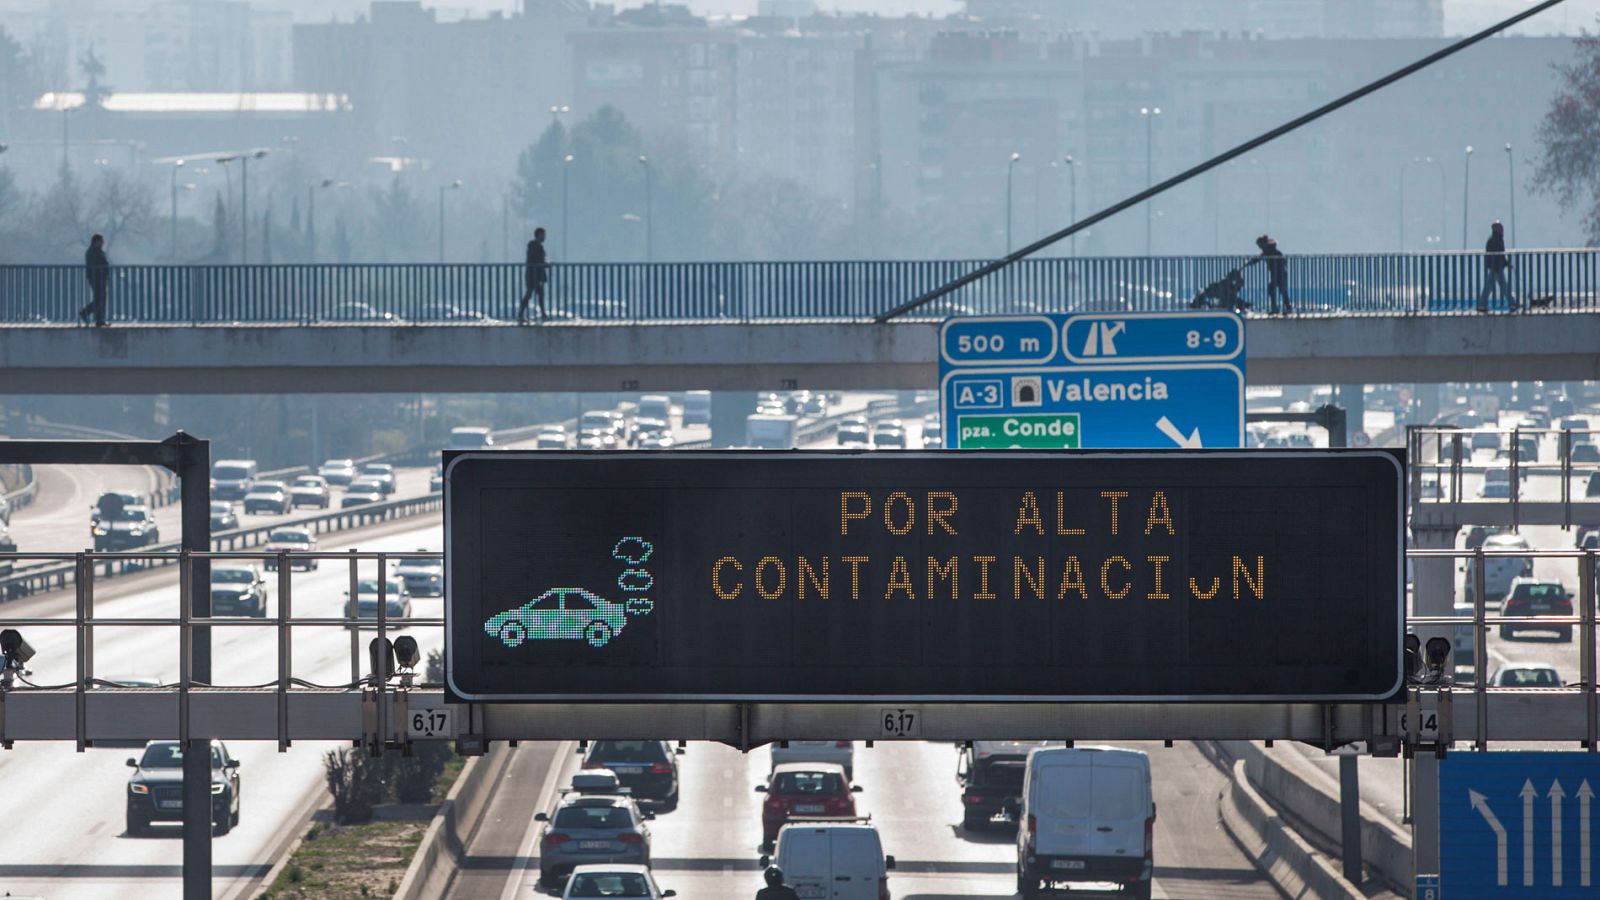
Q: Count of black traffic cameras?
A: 5